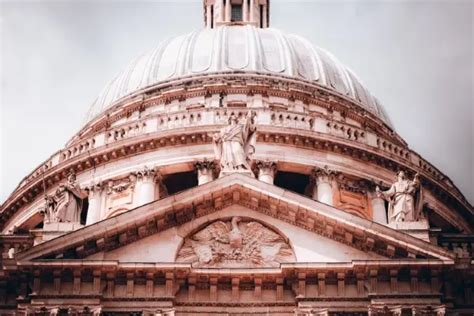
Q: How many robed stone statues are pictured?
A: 3